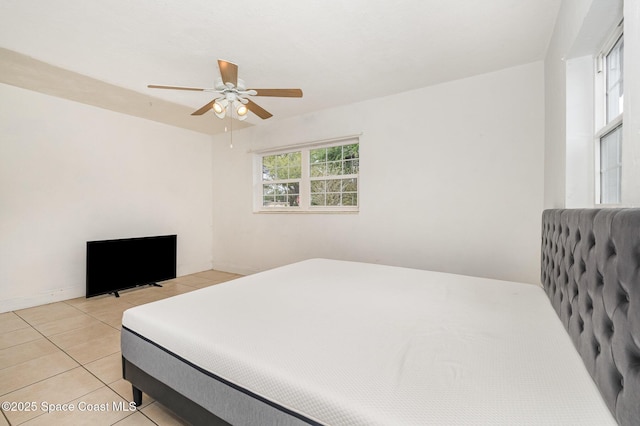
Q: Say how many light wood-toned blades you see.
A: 5